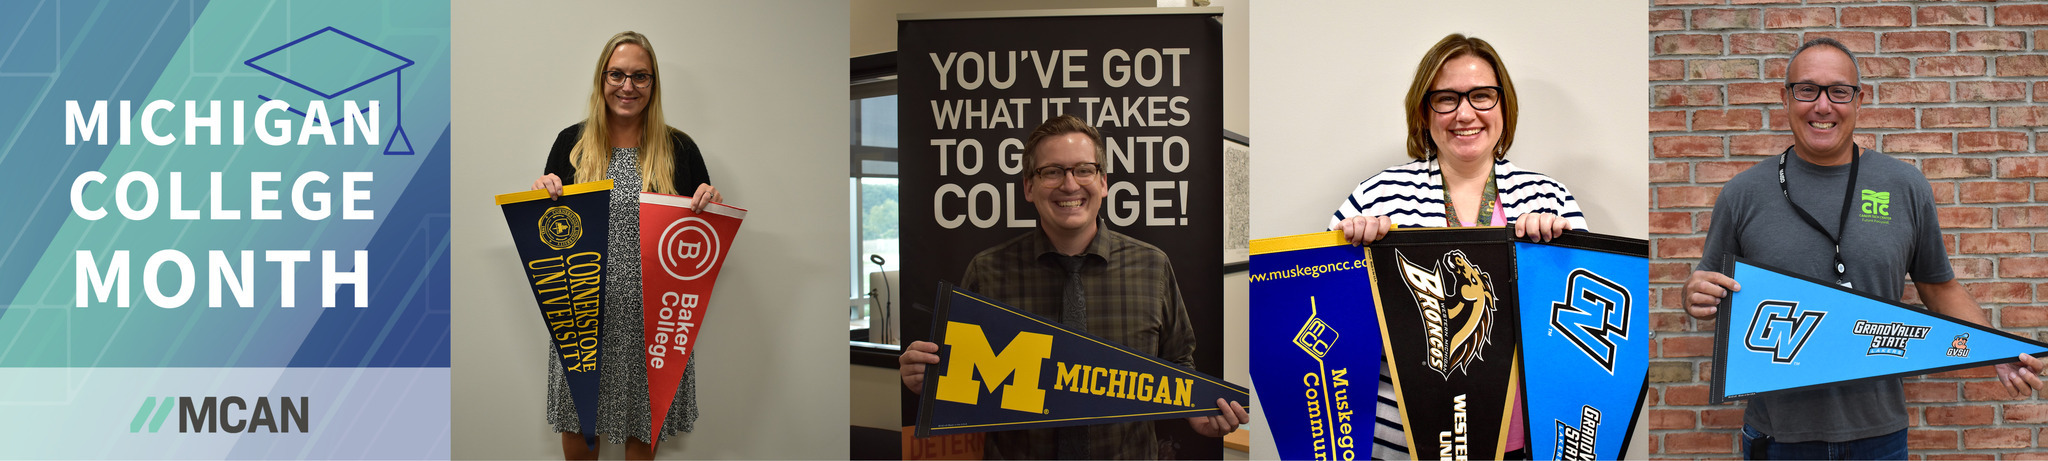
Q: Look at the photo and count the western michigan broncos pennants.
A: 1